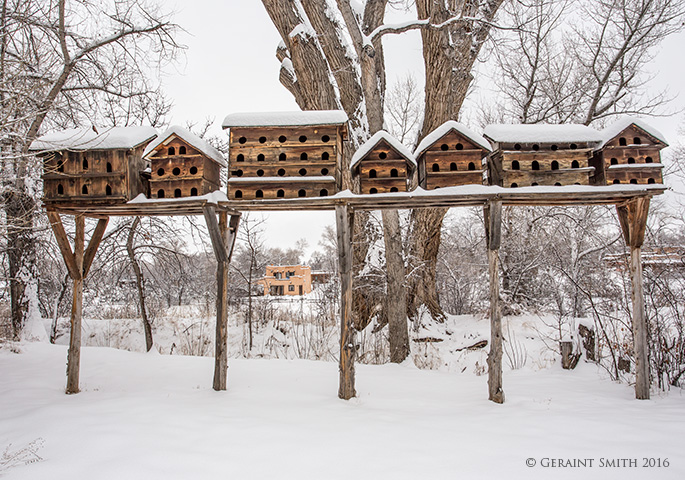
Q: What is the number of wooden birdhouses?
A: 7